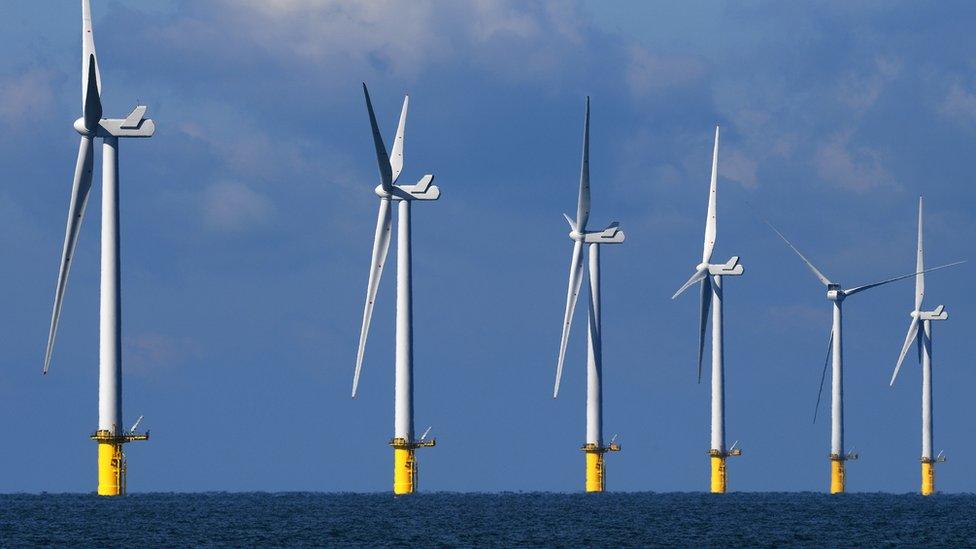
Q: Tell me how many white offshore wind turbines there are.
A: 6